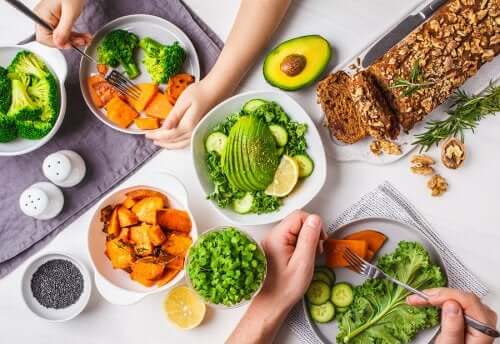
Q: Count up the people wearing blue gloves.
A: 0